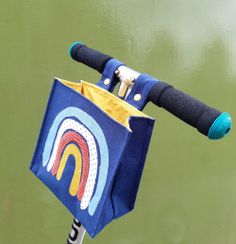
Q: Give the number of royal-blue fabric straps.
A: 2